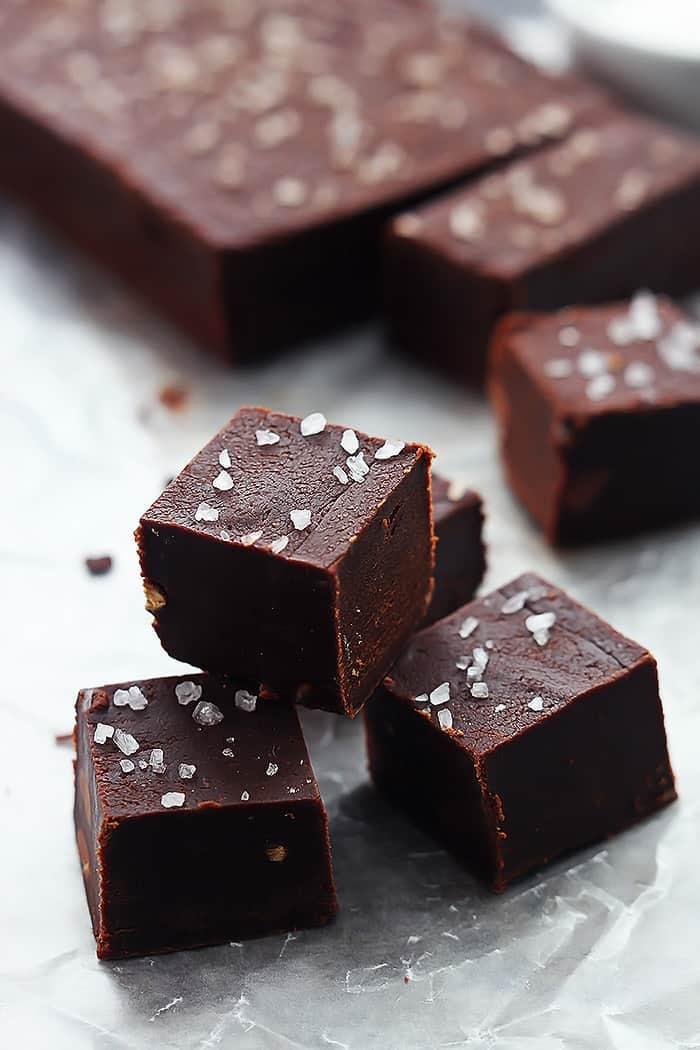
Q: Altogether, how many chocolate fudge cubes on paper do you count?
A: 5